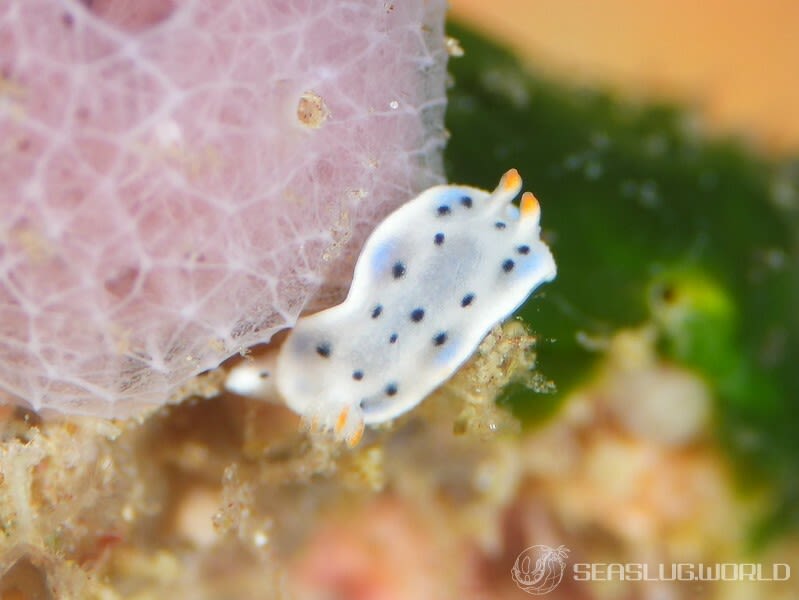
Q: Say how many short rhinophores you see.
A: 2